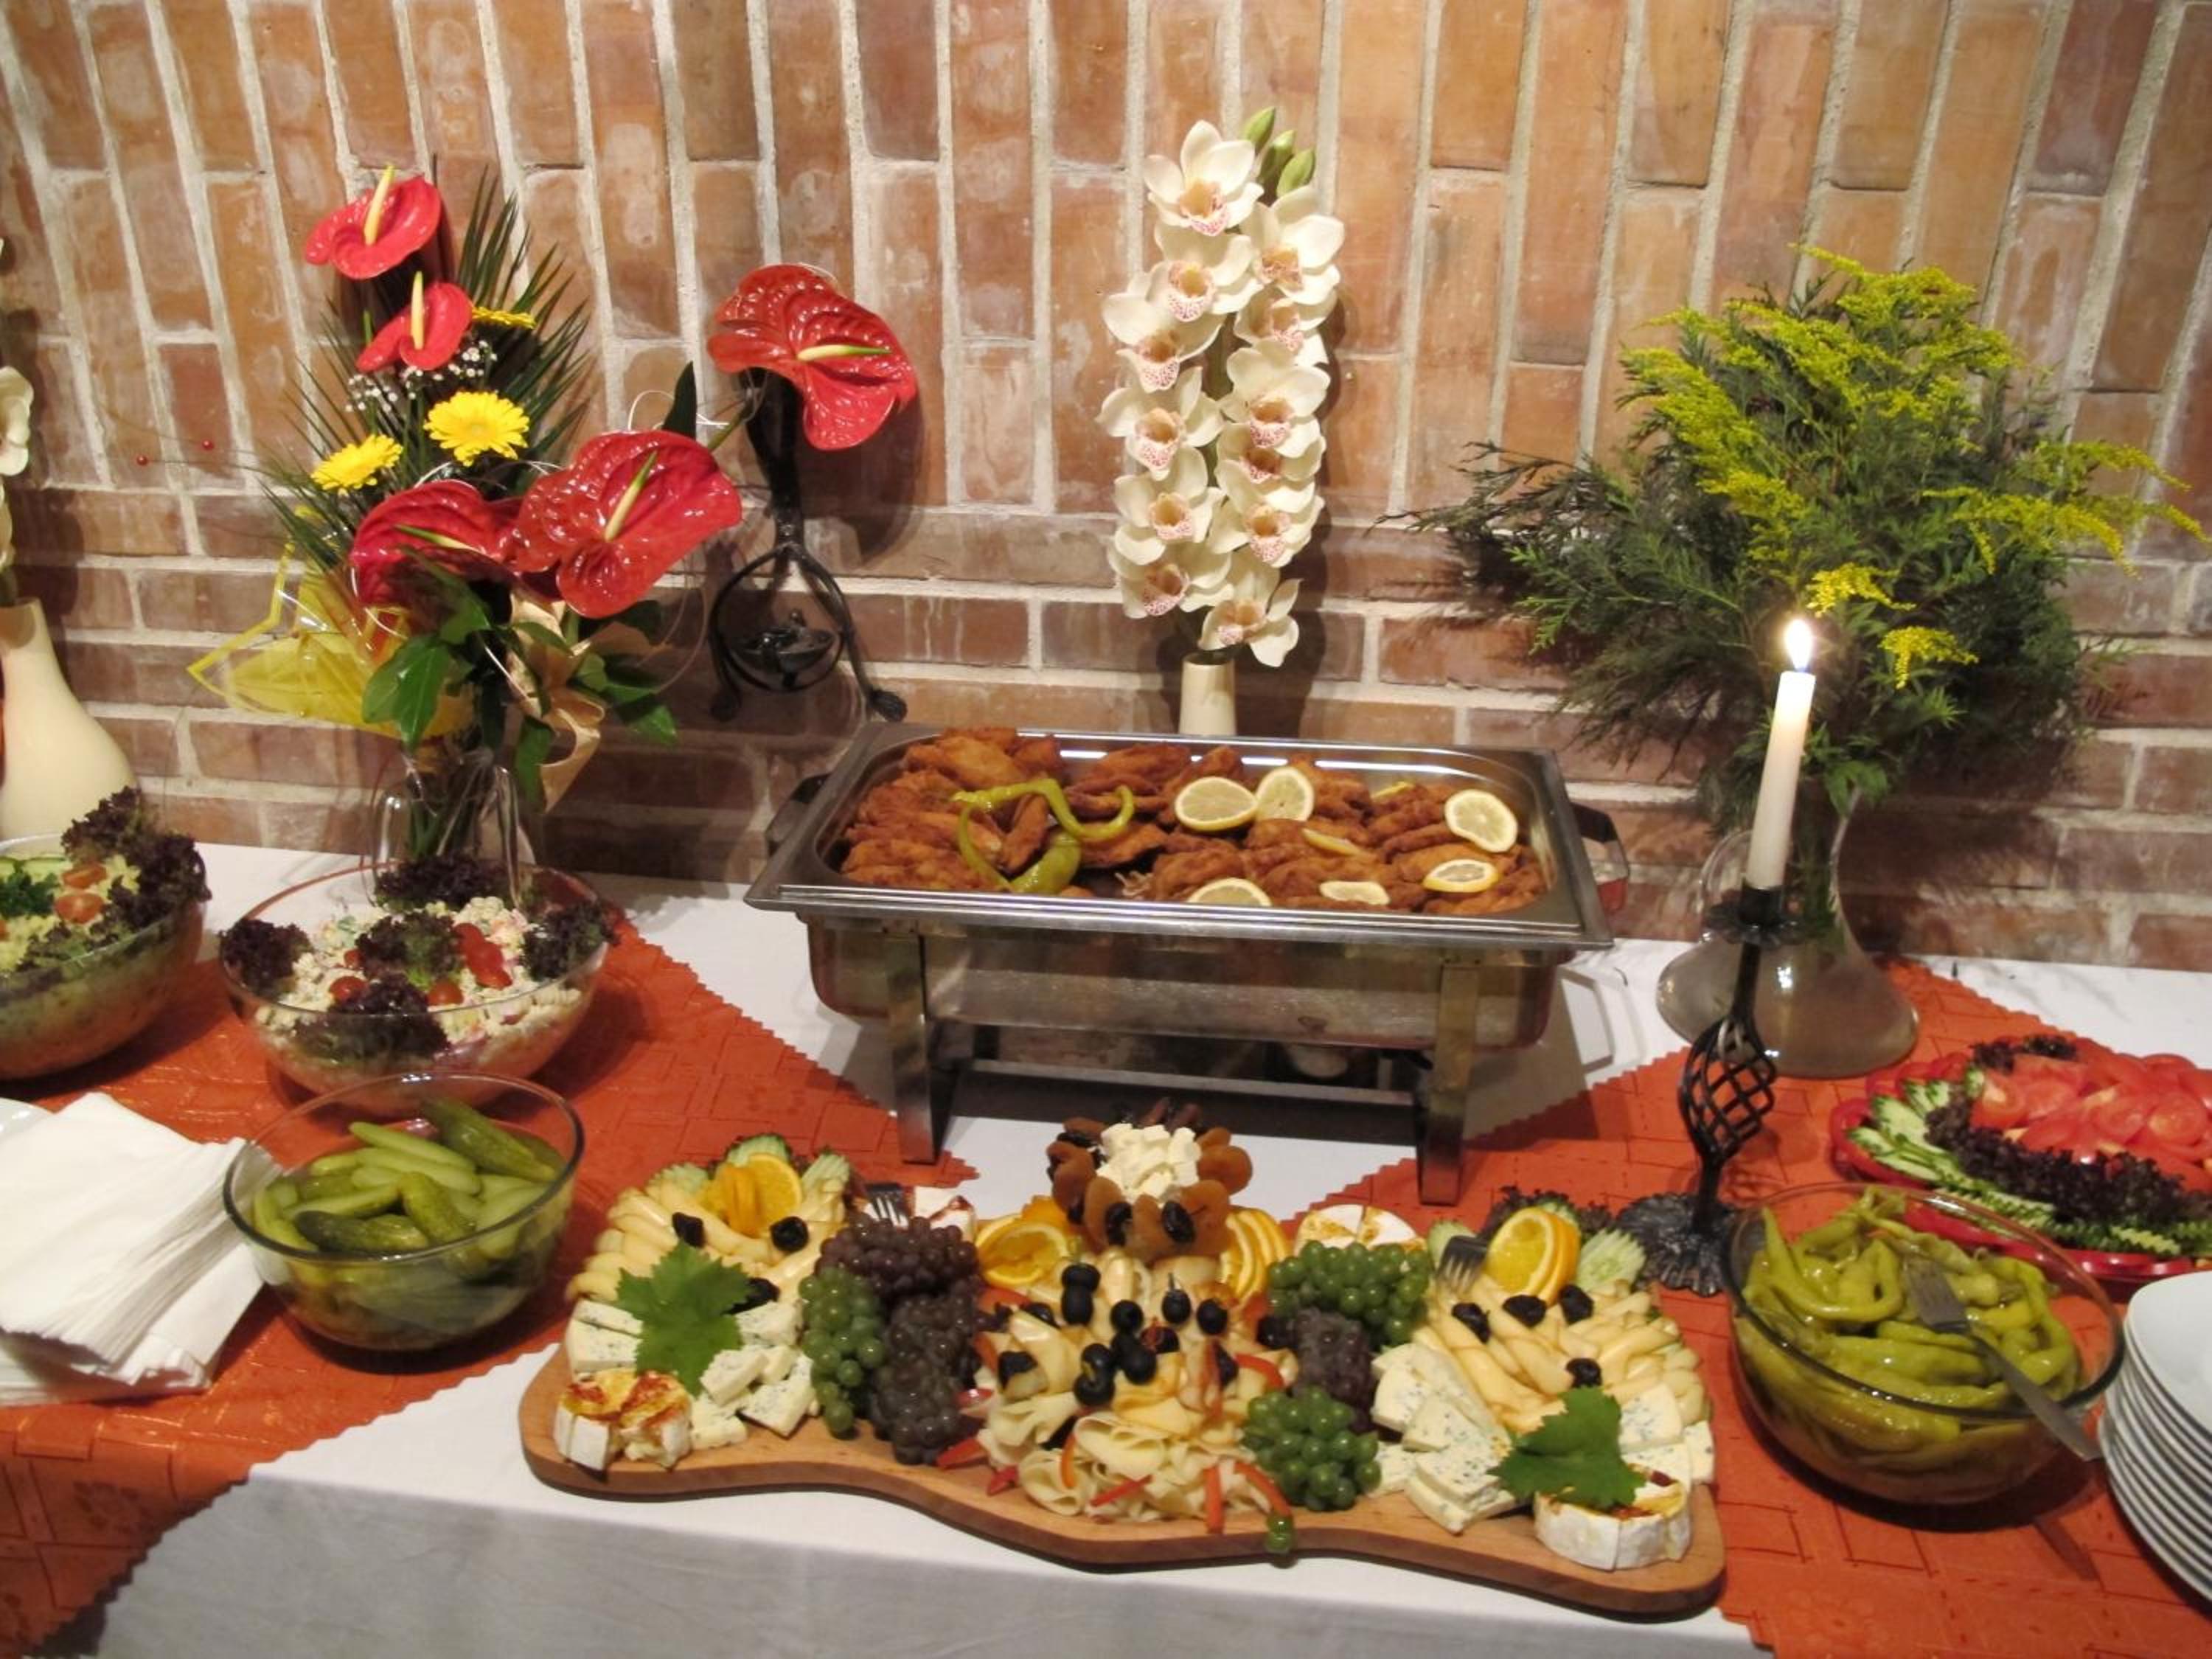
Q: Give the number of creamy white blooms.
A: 12